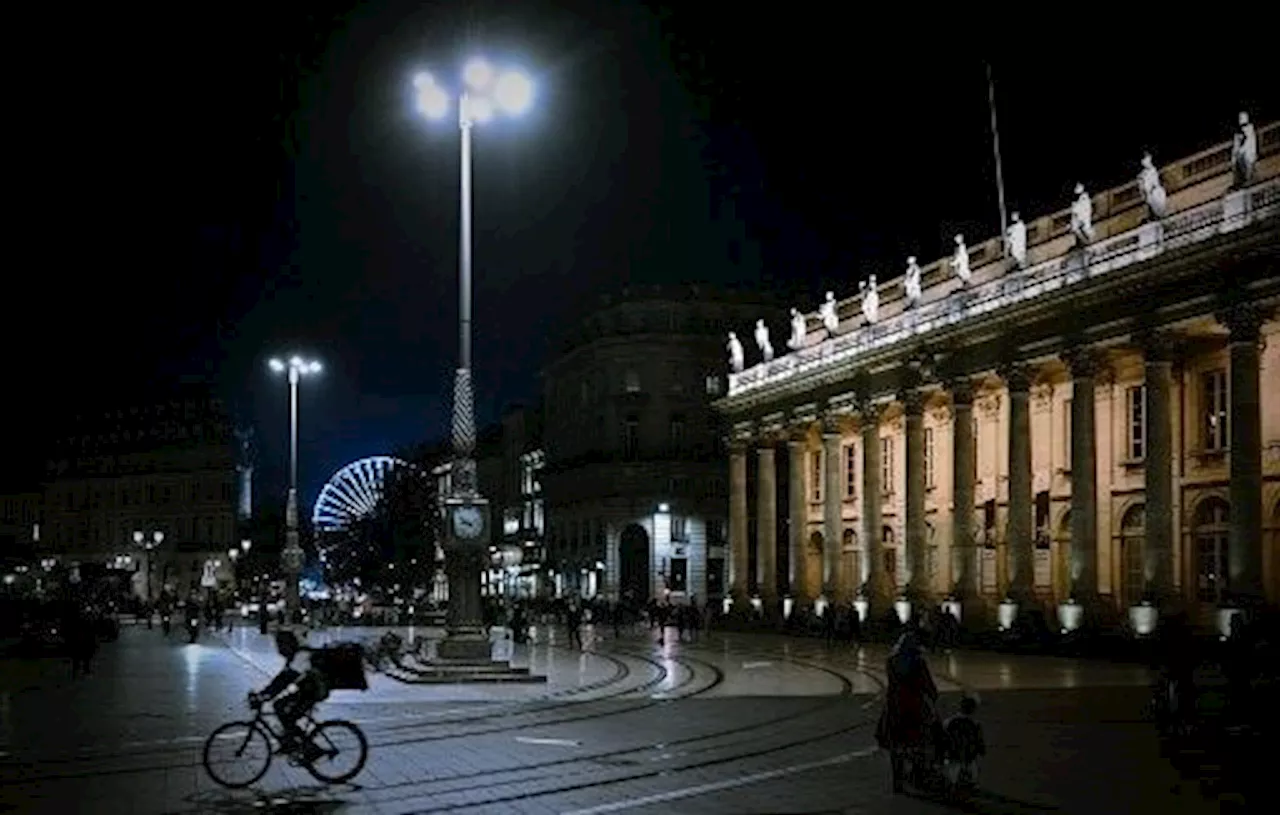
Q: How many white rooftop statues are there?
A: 11